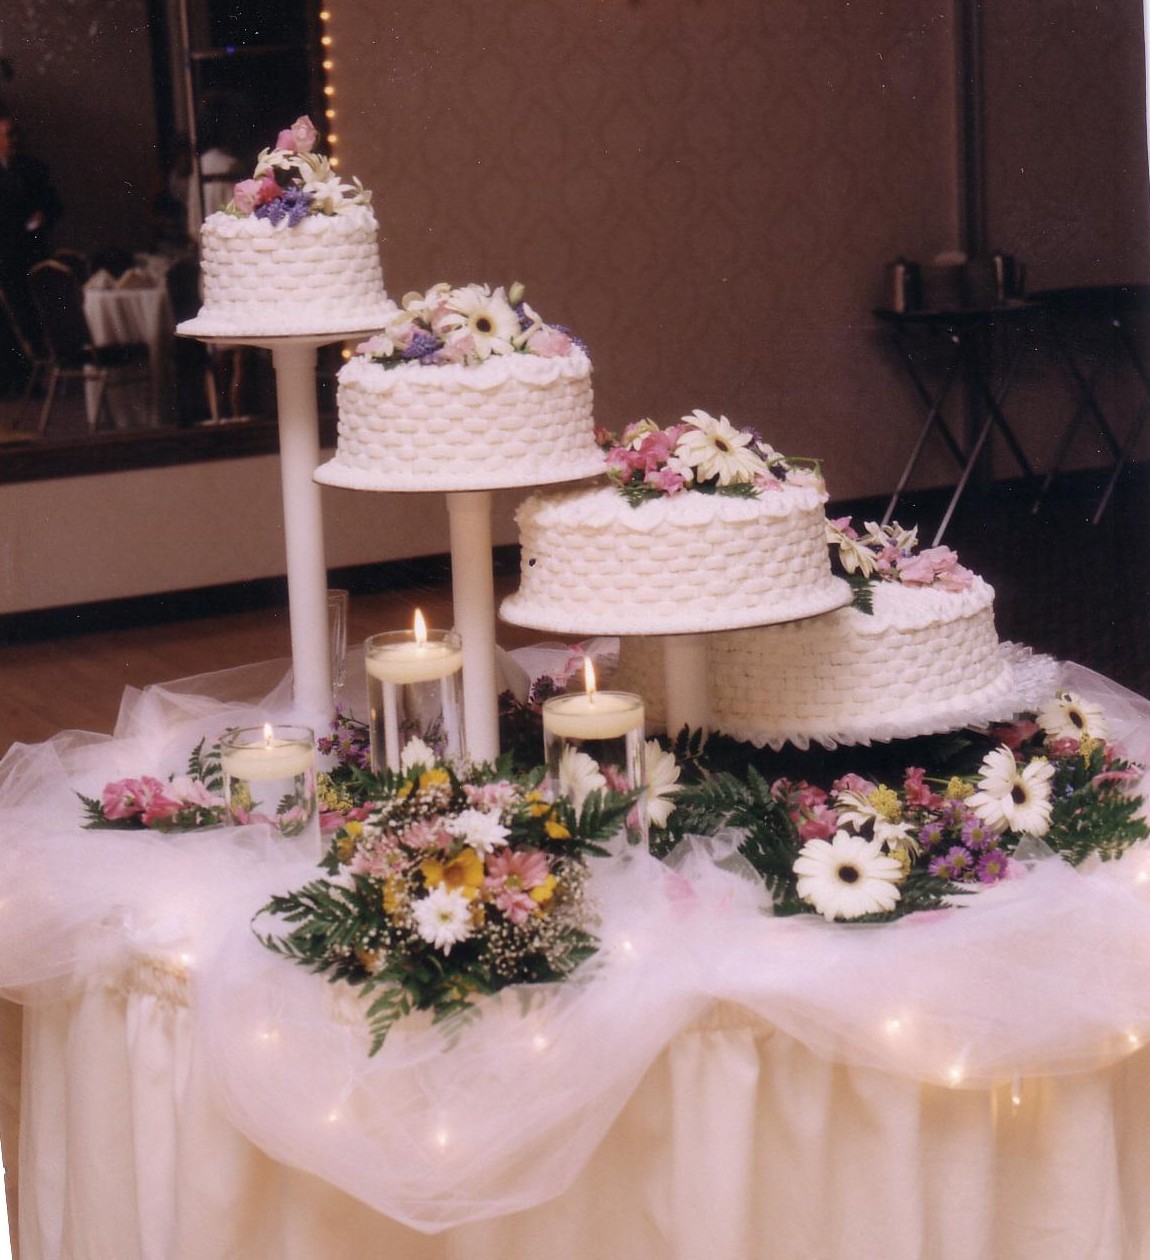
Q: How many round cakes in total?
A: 4